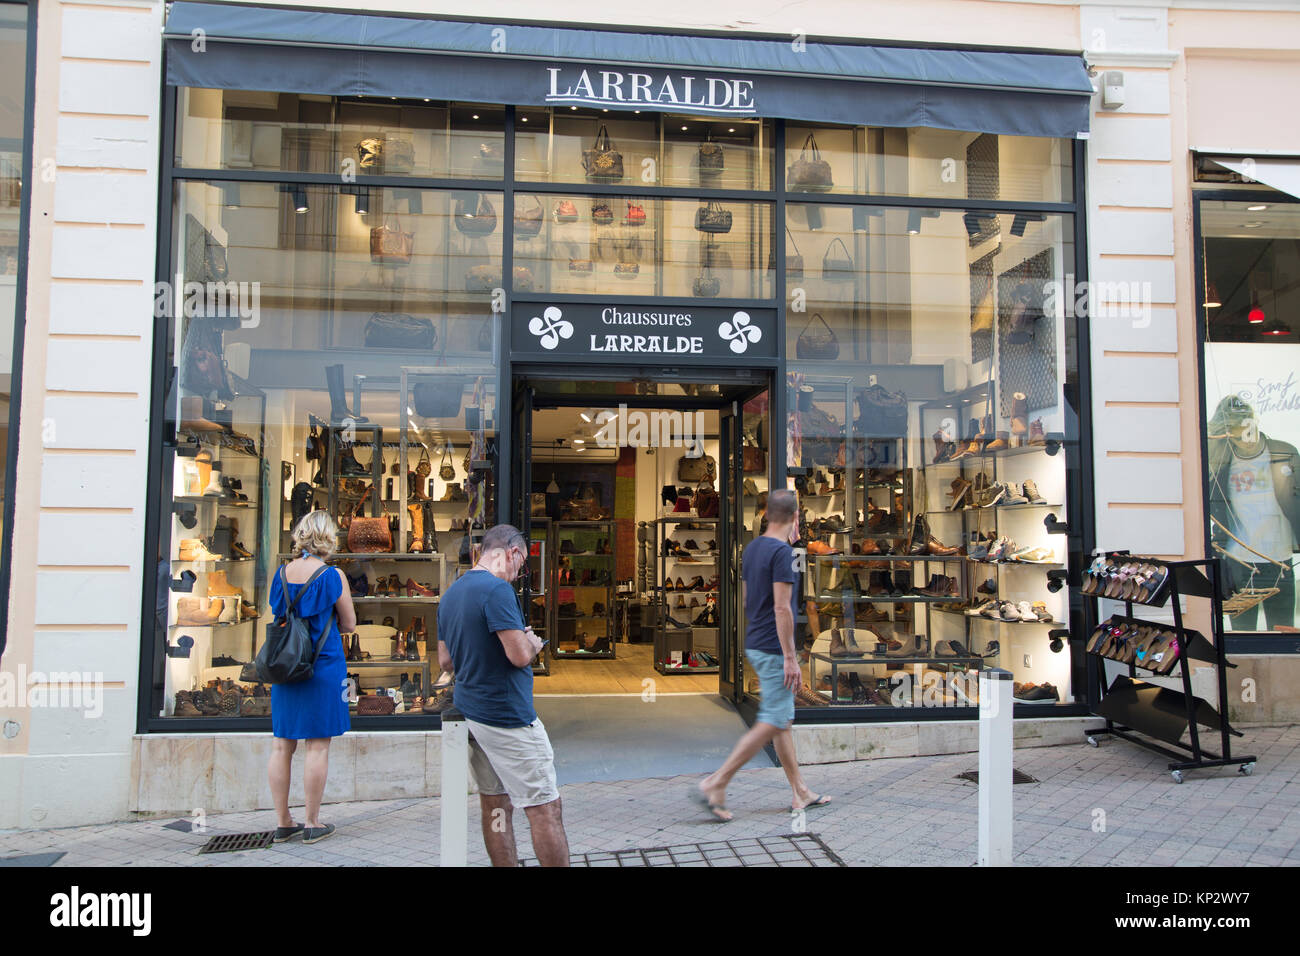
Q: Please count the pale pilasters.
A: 2